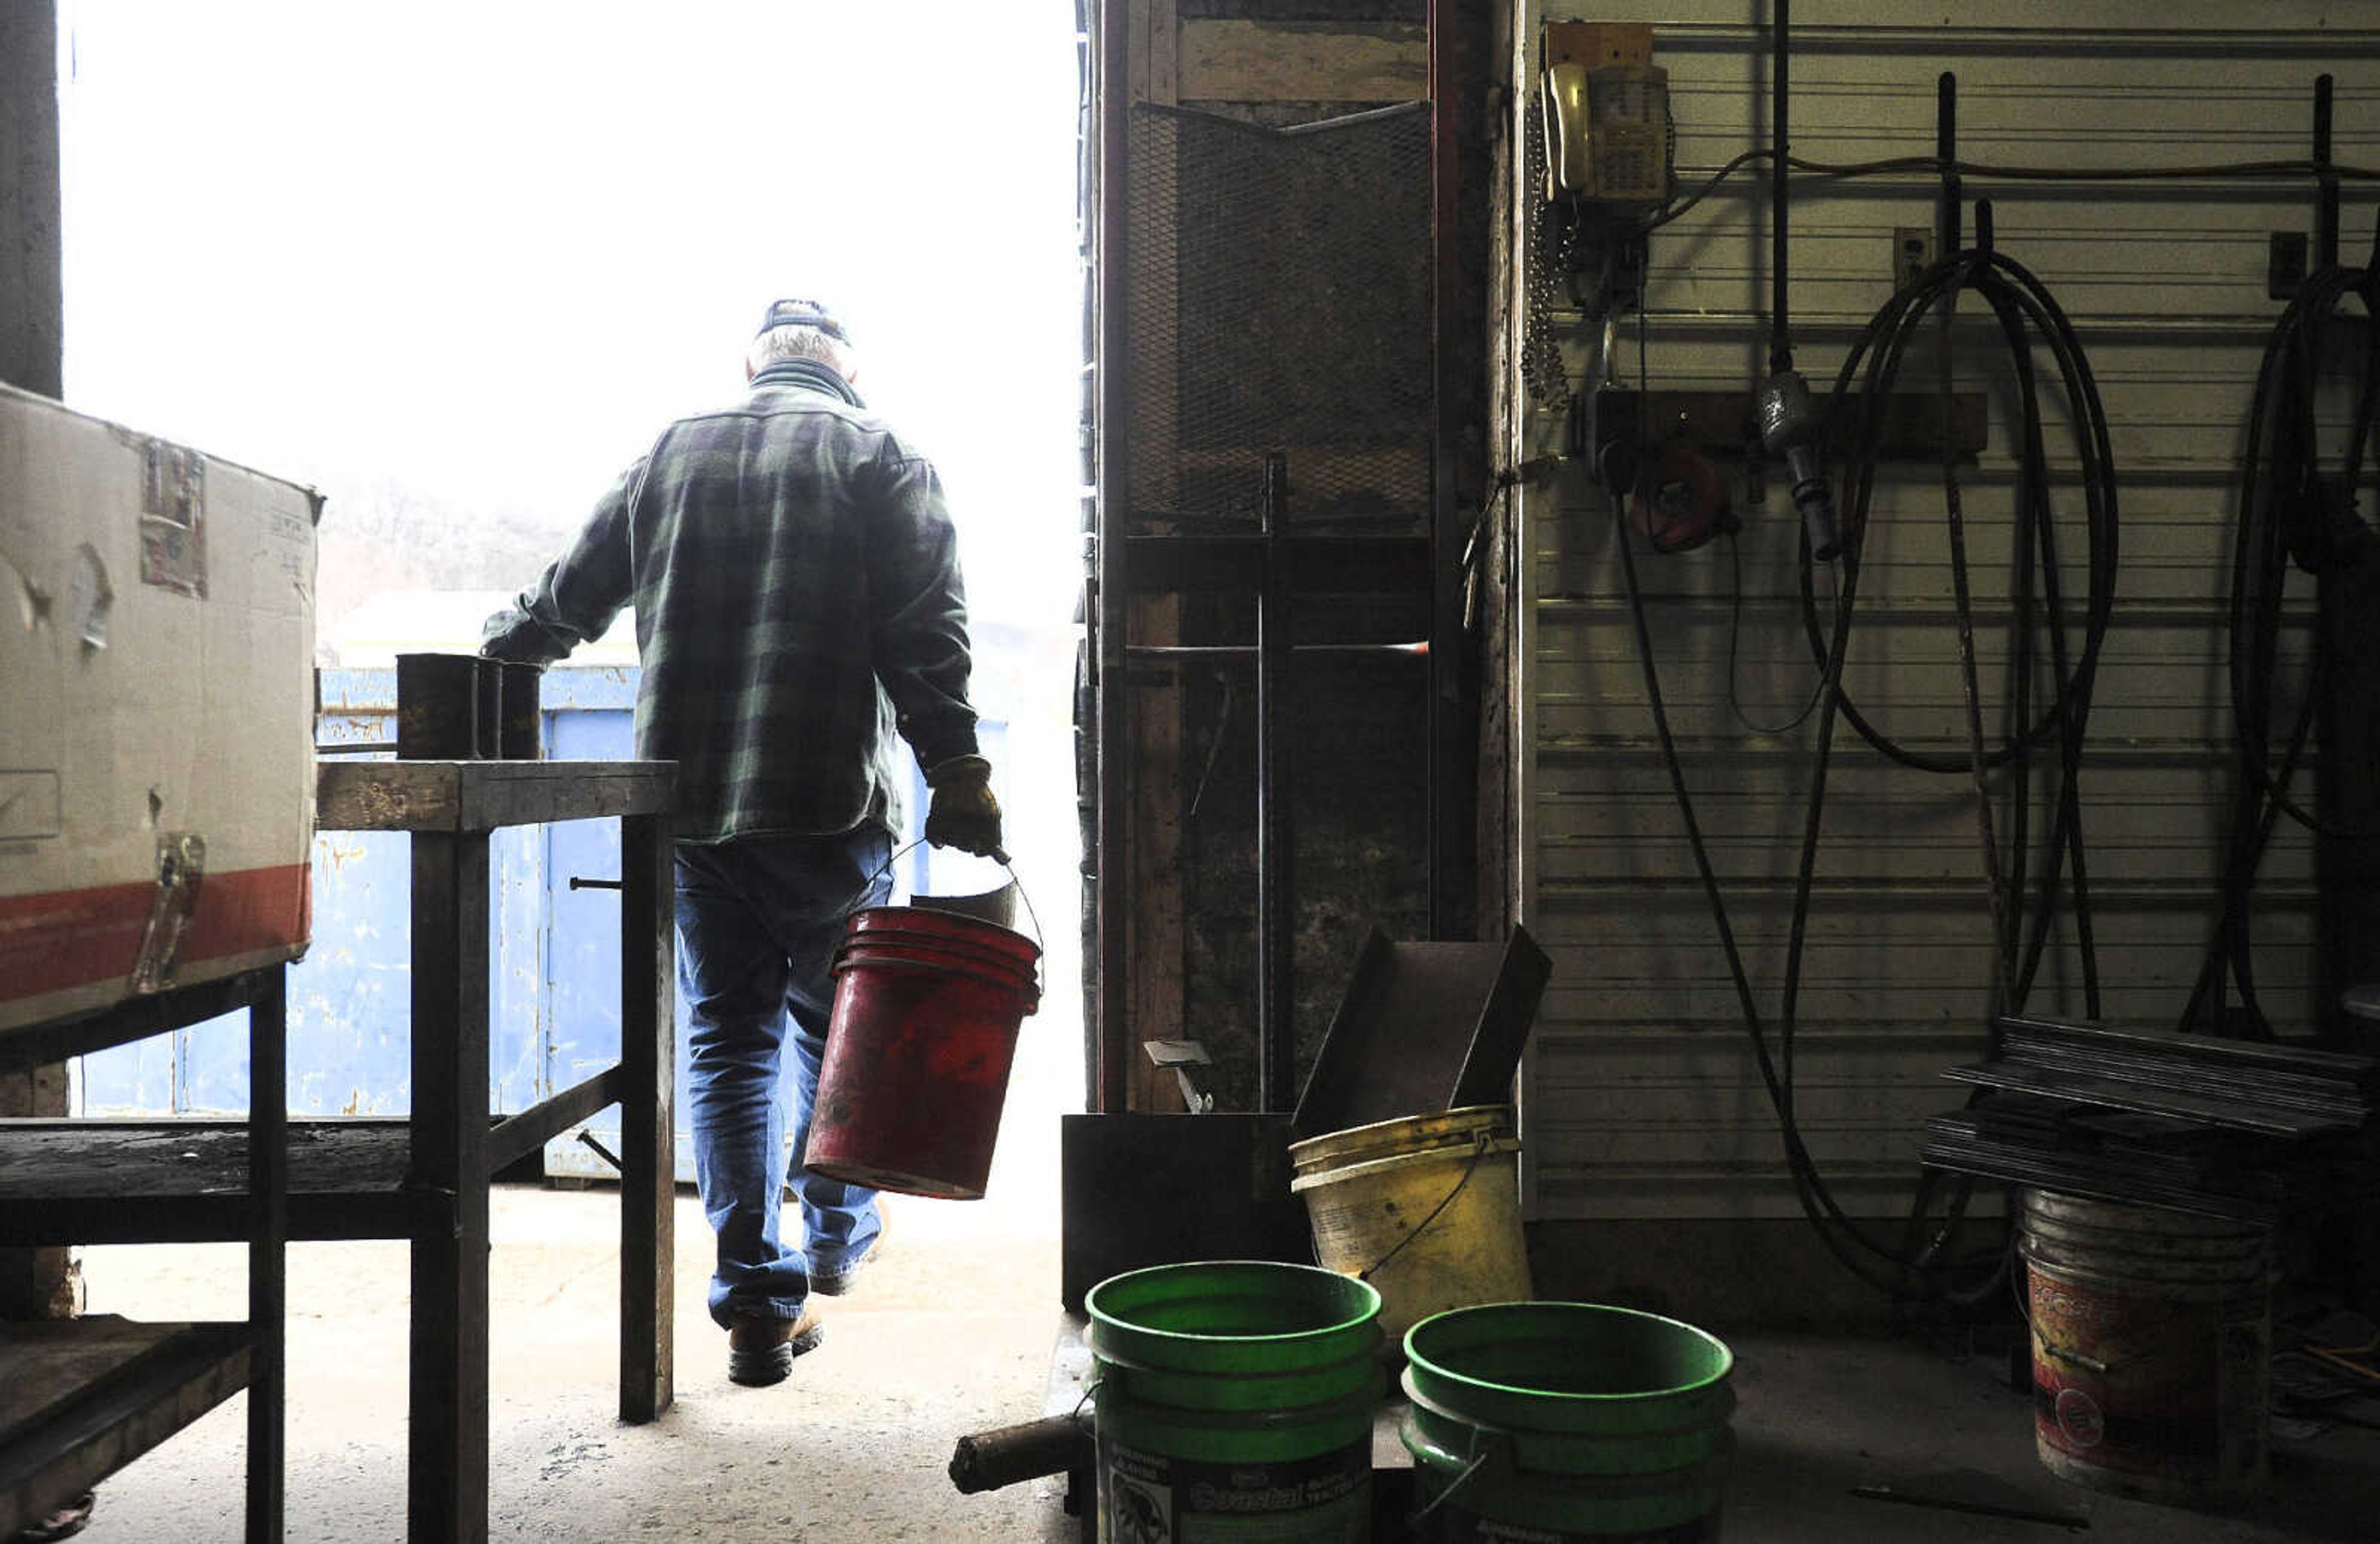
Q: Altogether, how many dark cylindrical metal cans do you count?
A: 3